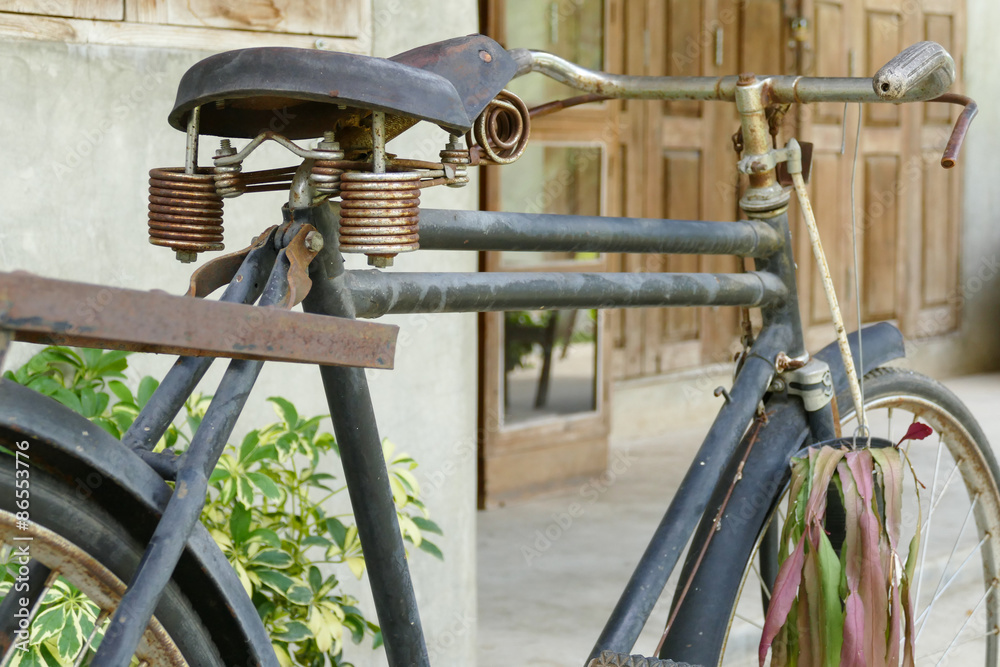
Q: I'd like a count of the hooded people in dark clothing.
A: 0